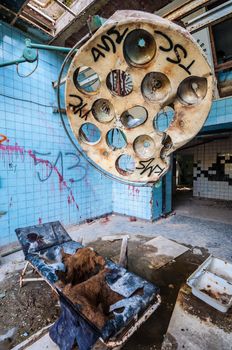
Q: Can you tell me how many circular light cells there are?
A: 12